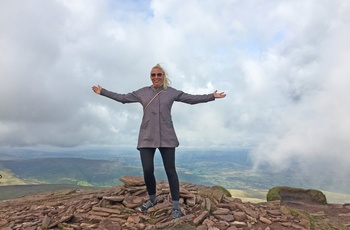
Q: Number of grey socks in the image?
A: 2